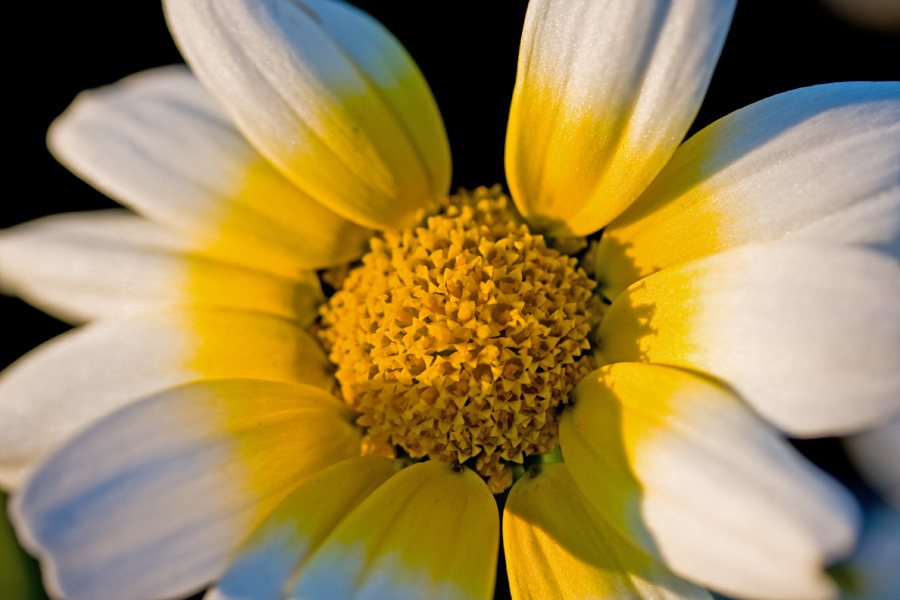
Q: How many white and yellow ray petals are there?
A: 12